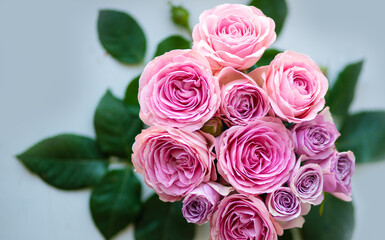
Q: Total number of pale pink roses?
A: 2